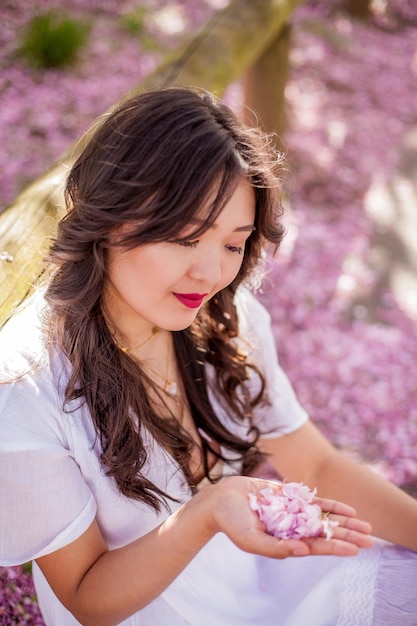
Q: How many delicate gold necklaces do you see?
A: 2